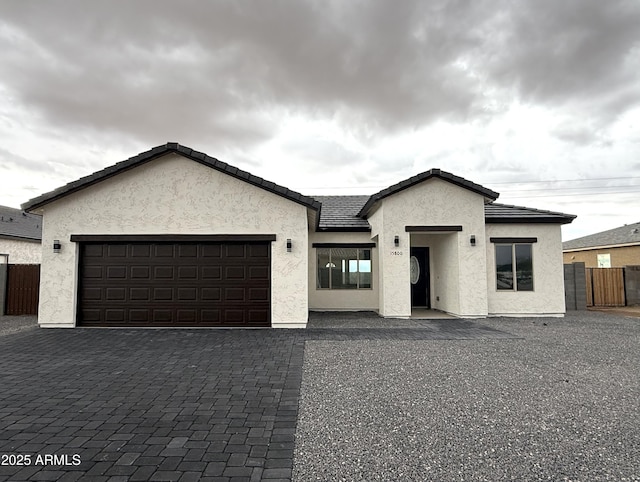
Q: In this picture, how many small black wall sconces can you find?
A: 4